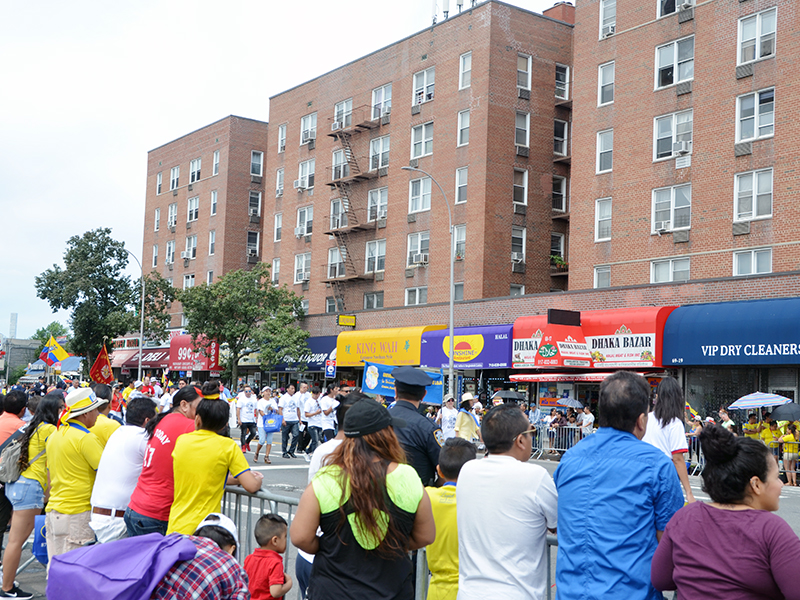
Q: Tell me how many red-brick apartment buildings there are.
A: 3